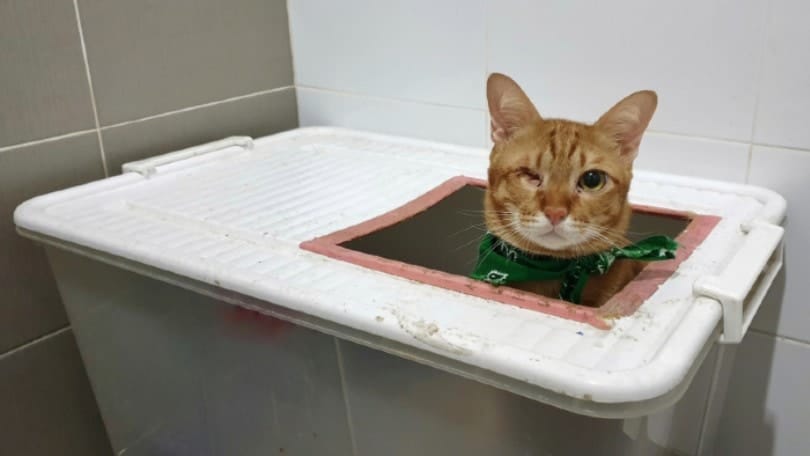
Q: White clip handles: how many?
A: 2